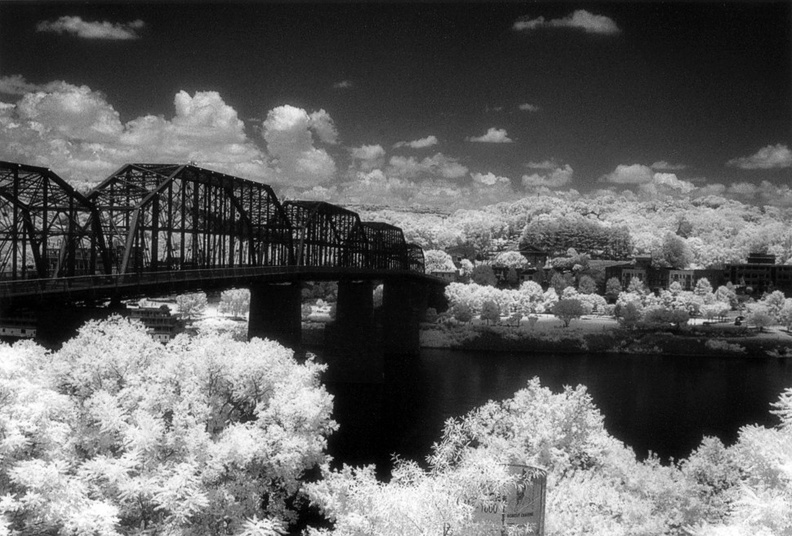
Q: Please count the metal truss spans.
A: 5